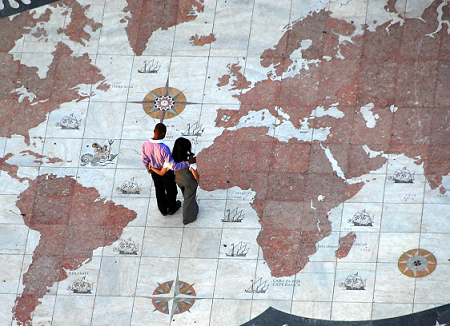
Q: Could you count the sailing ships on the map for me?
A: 12